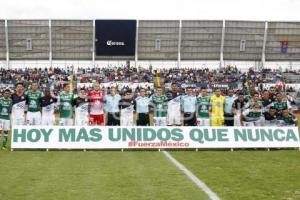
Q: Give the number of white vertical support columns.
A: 7